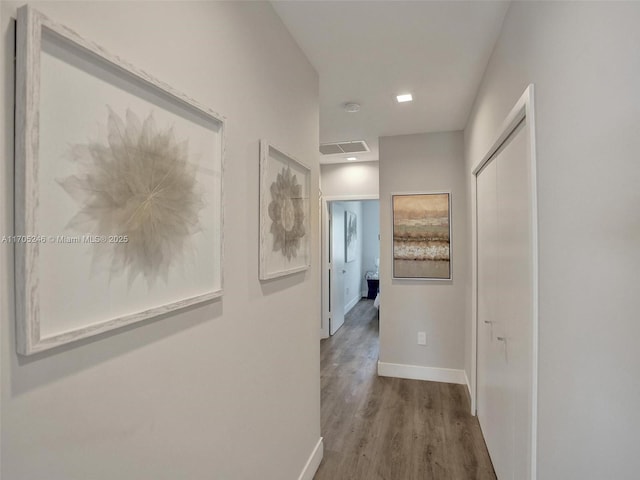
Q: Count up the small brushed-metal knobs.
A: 2